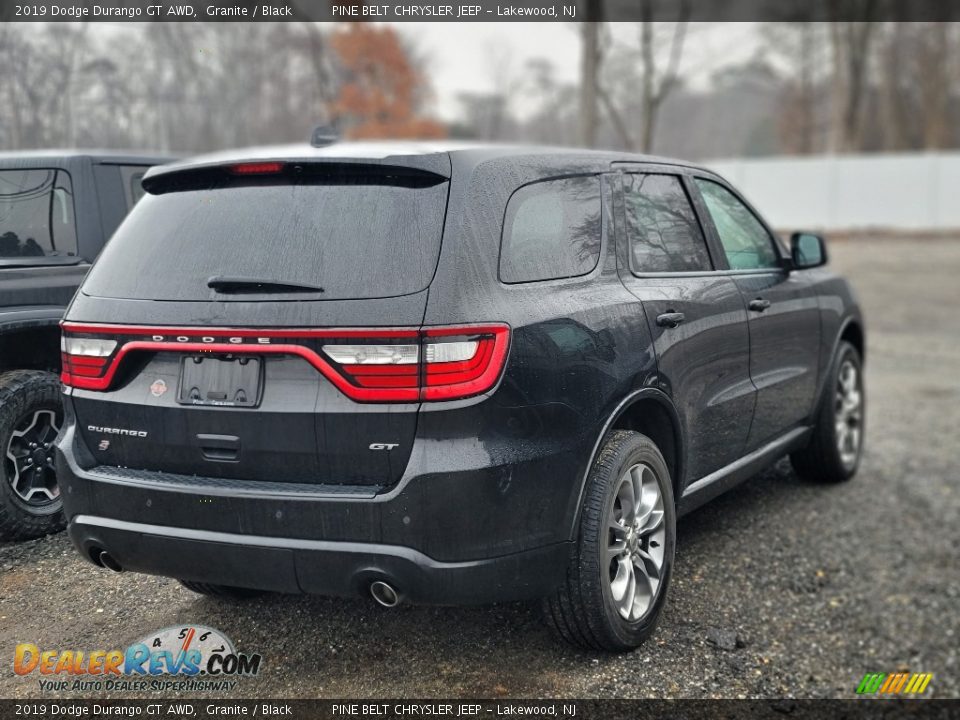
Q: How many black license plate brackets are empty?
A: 1